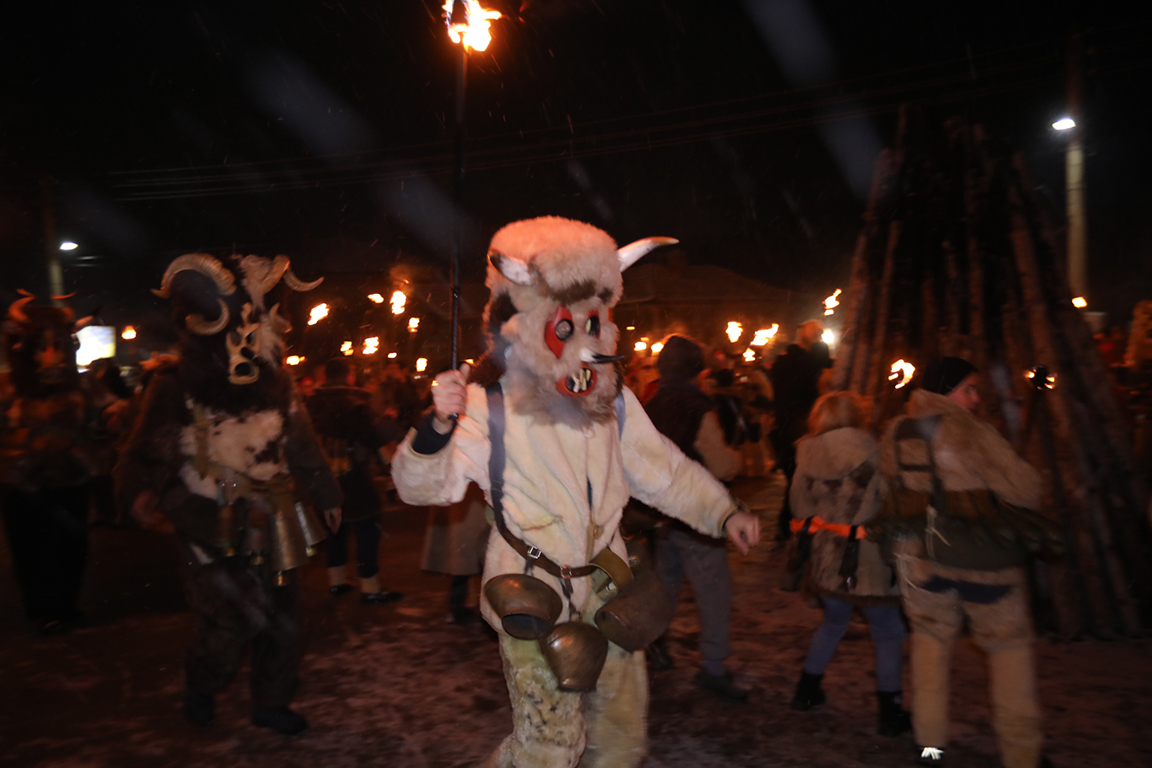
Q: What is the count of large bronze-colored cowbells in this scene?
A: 3